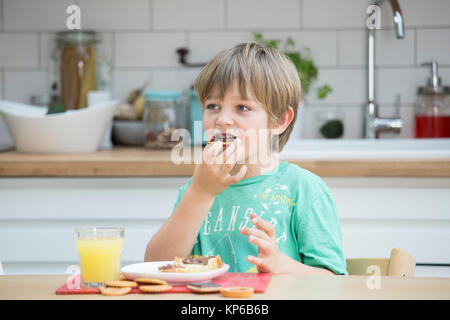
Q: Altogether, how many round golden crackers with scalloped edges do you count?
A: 4